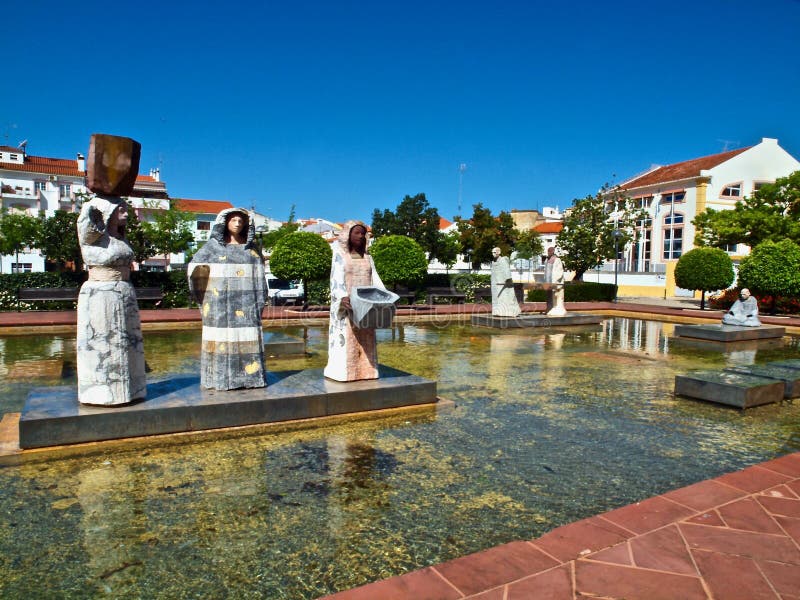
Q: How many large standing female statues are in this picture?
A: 3